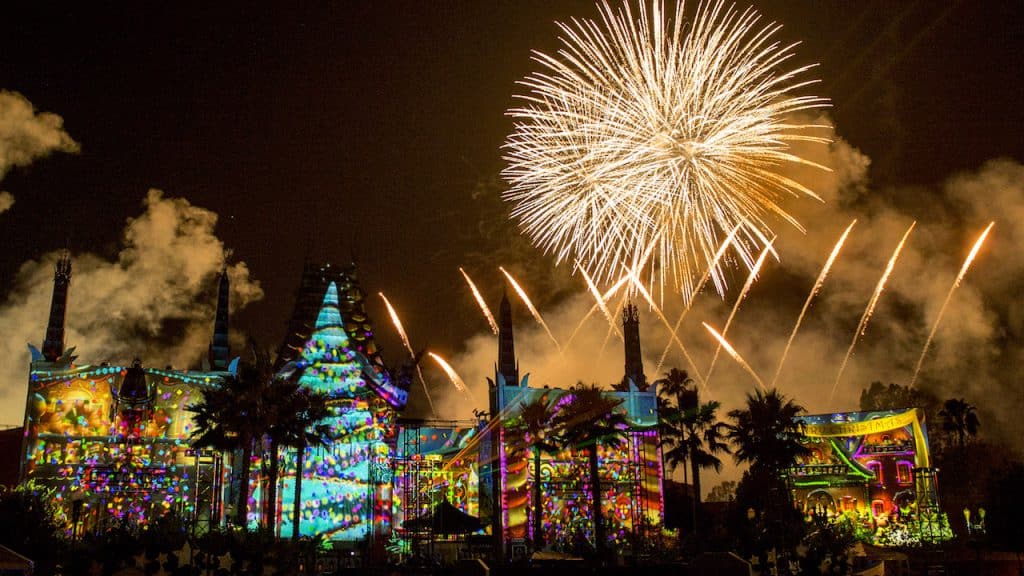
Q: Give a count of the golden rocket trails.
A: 14